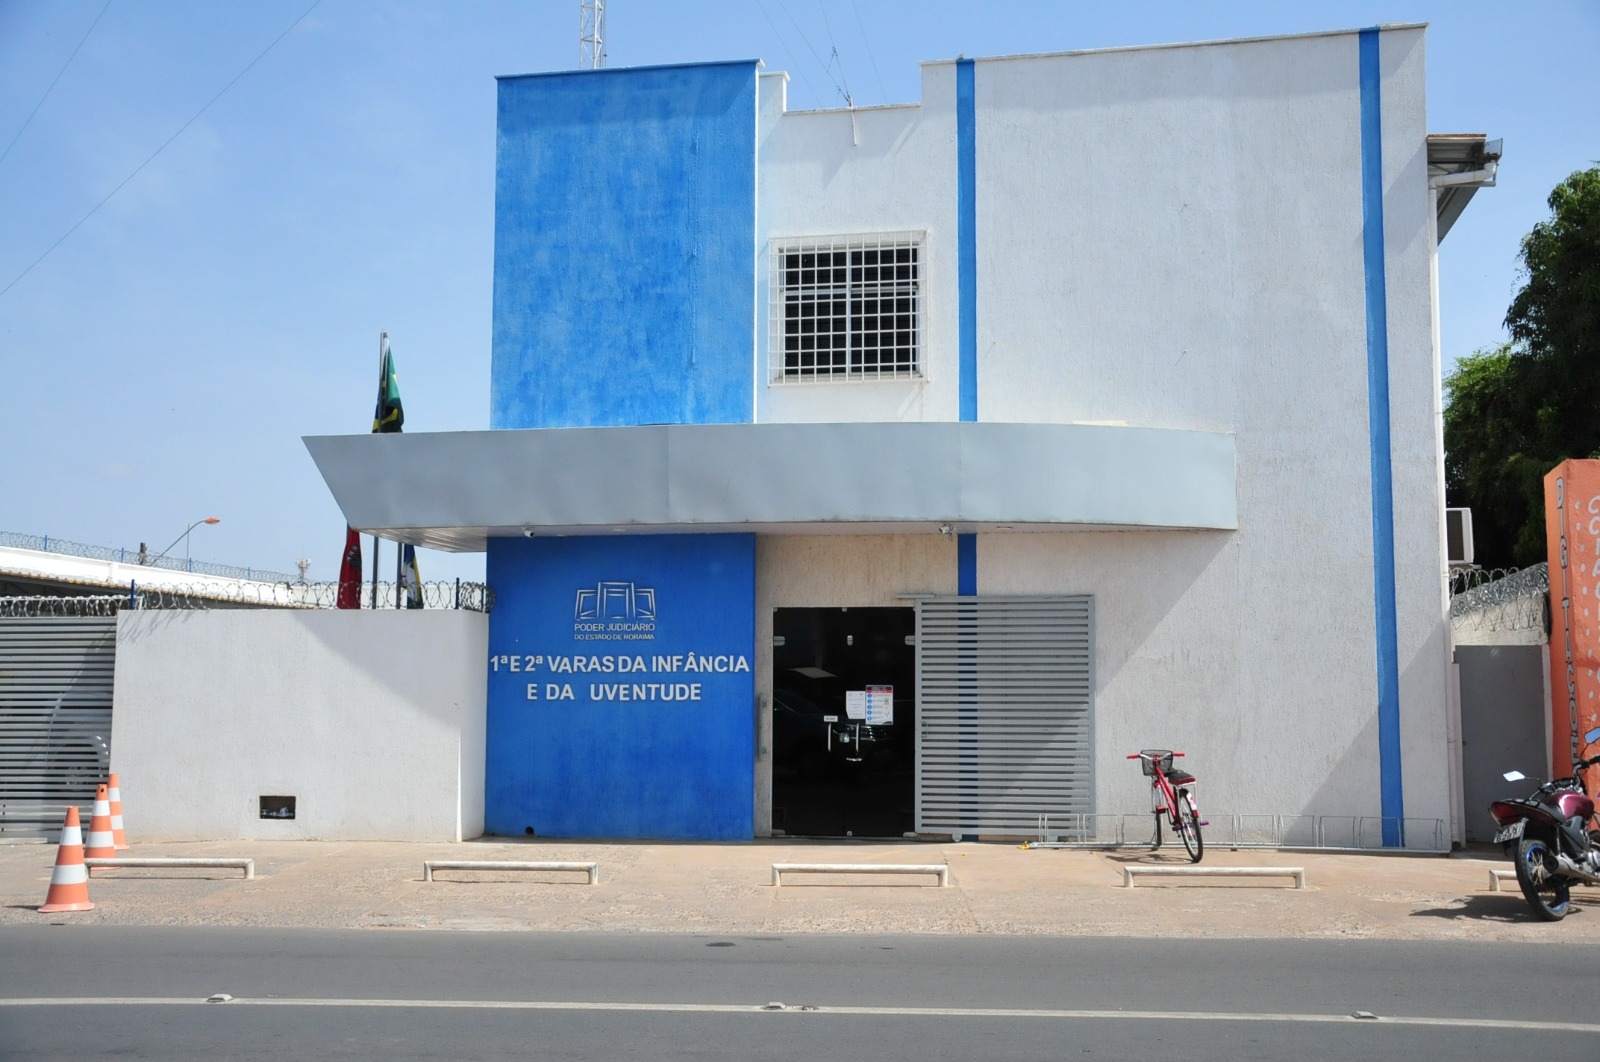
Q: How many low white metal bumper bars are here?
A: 5